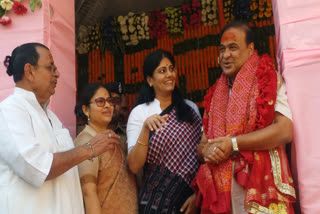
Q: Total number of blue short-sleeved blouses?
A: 0